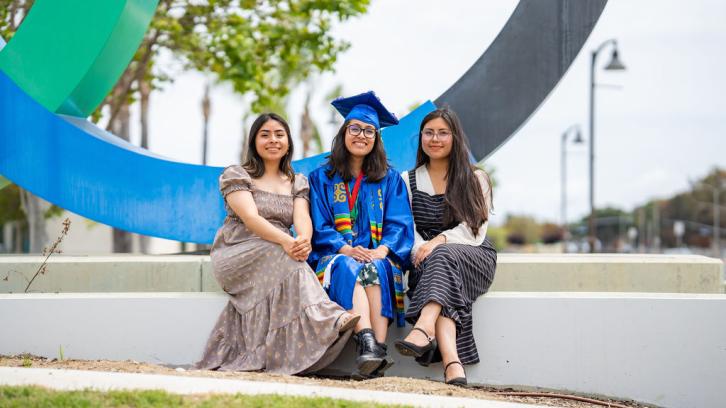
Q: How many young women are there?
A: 3